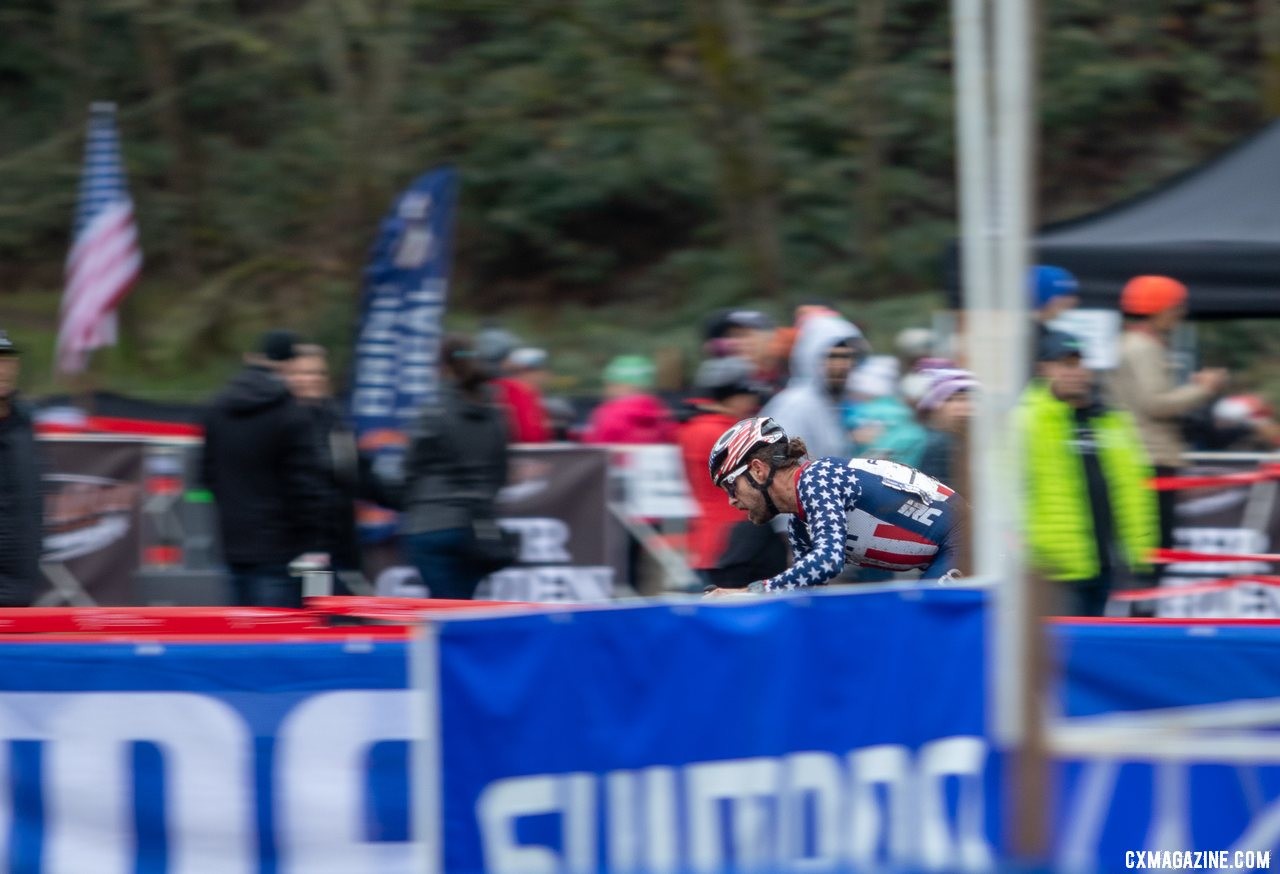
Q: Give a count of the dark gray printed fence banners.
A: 3